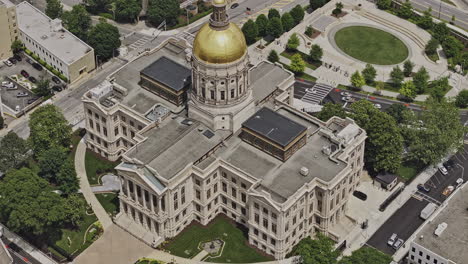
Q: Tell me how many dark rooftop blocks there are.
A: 2